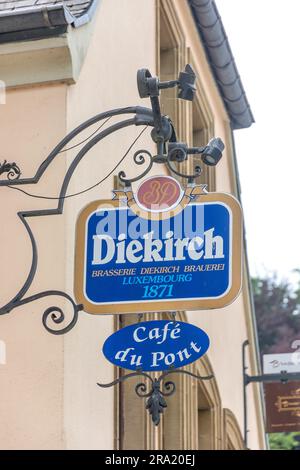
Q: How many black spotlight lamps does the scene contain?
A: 2